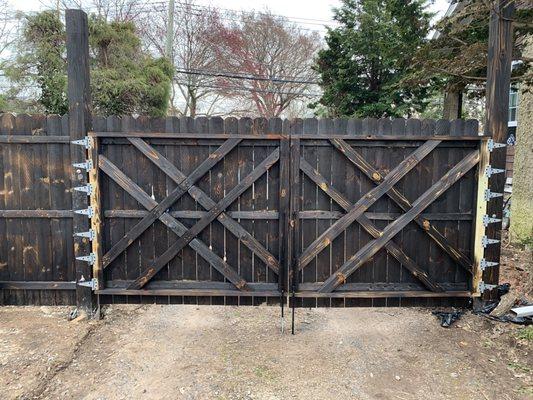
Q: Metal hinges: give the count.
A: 14